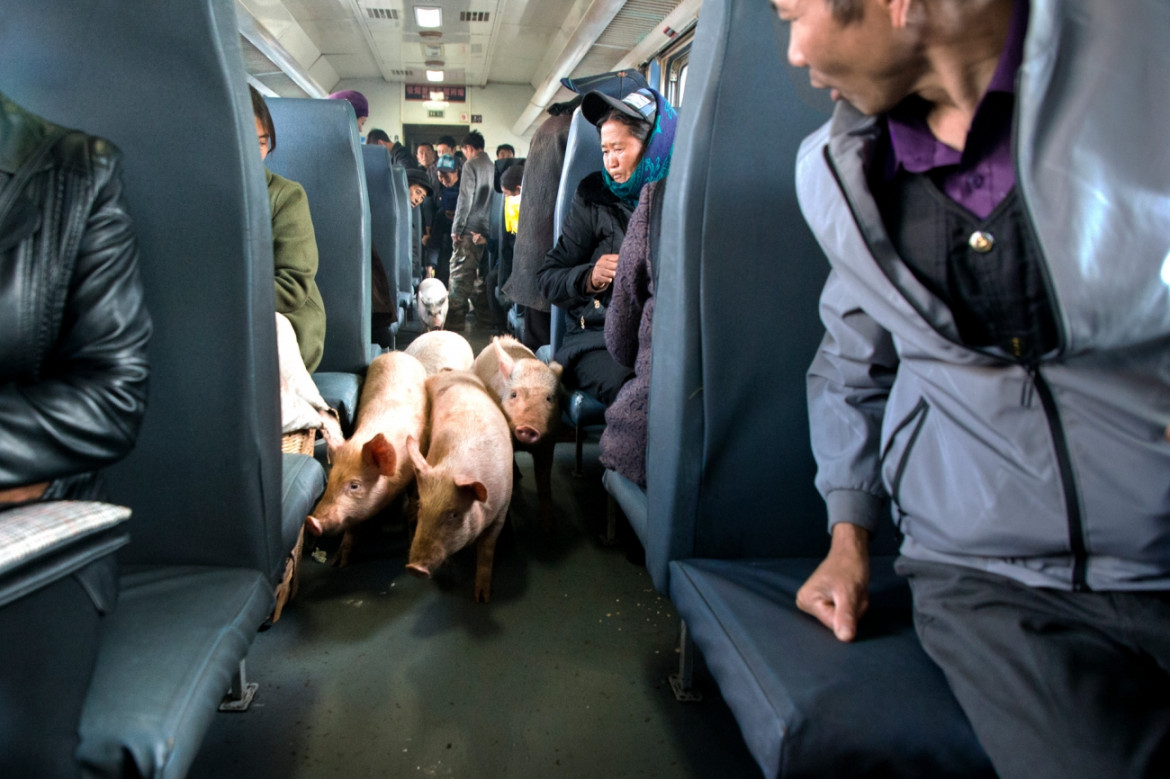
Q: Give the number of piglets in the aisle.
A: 5